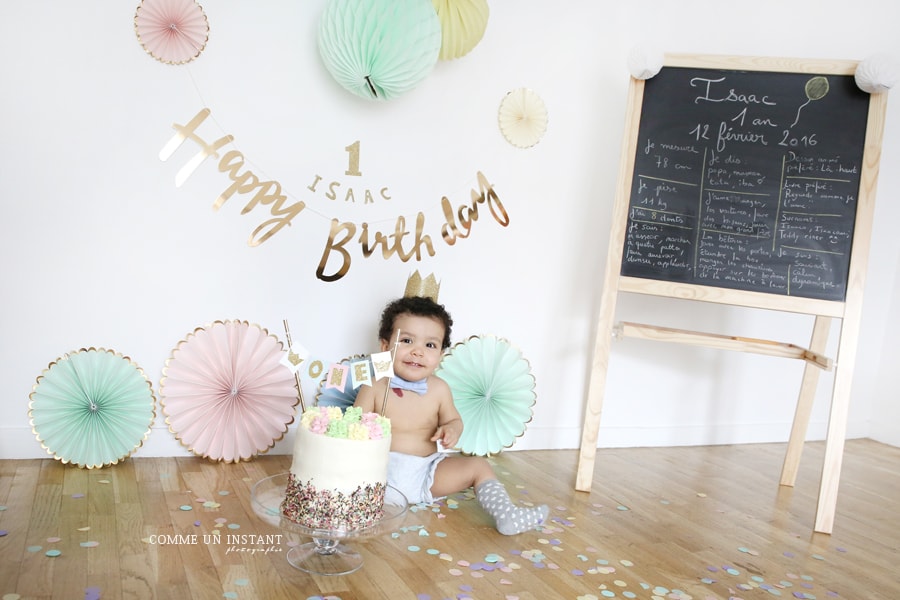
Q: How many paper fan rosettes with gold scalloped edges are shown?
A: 6